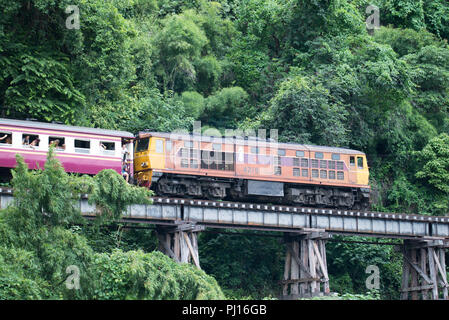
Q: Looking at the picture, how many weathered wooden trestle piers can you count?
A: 3